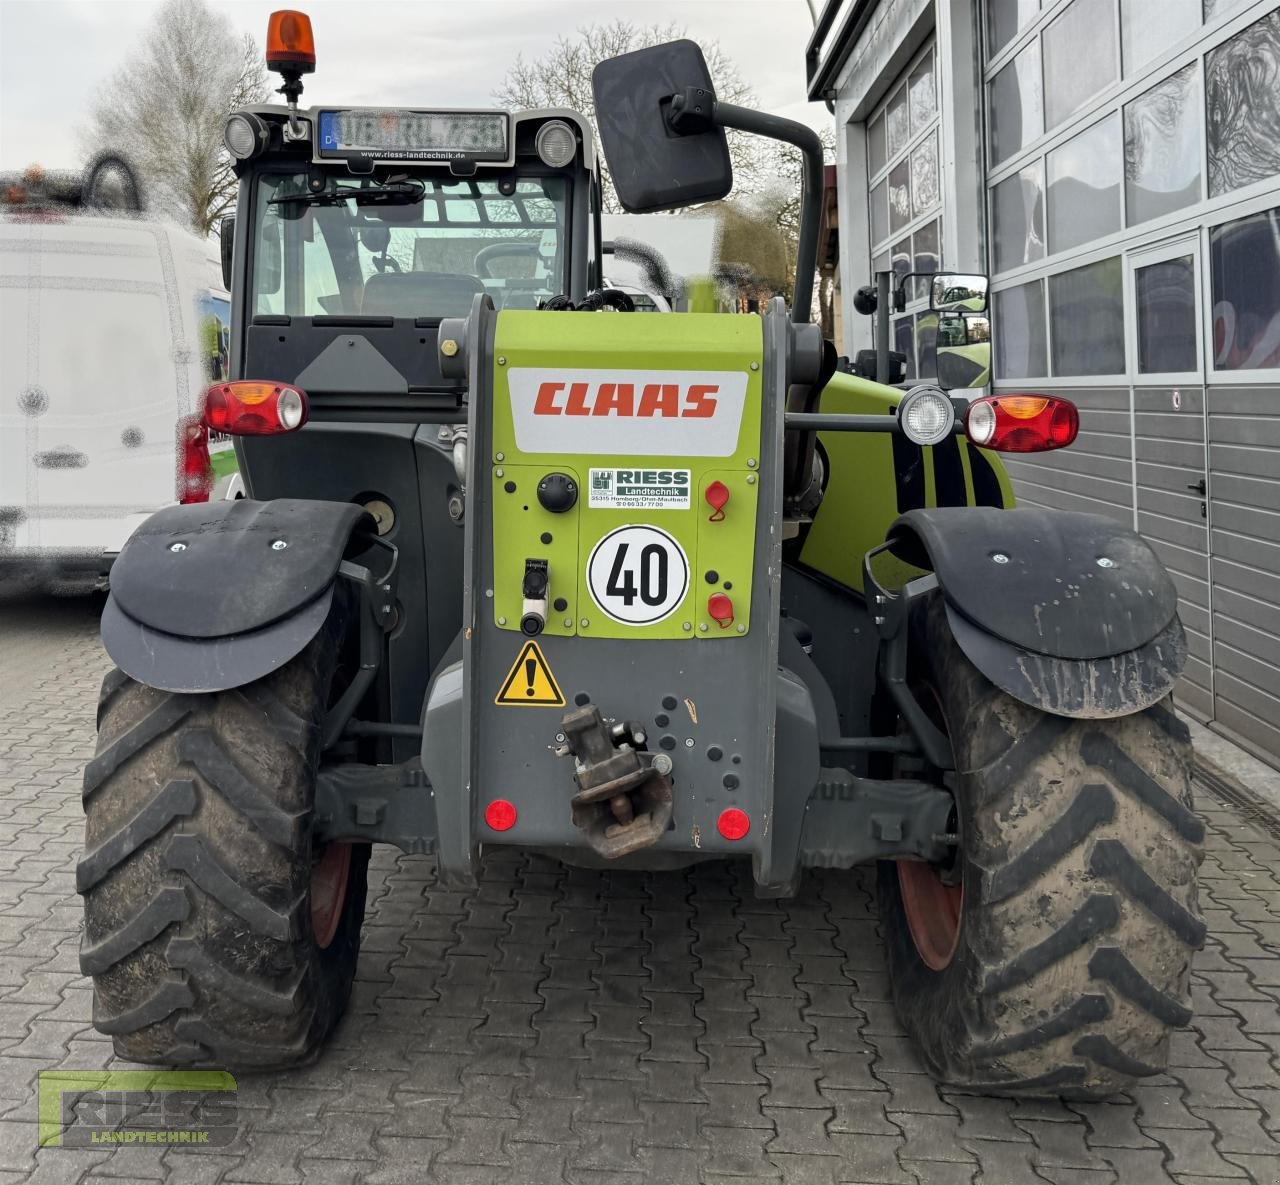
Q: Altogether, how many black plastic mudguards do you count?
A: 2